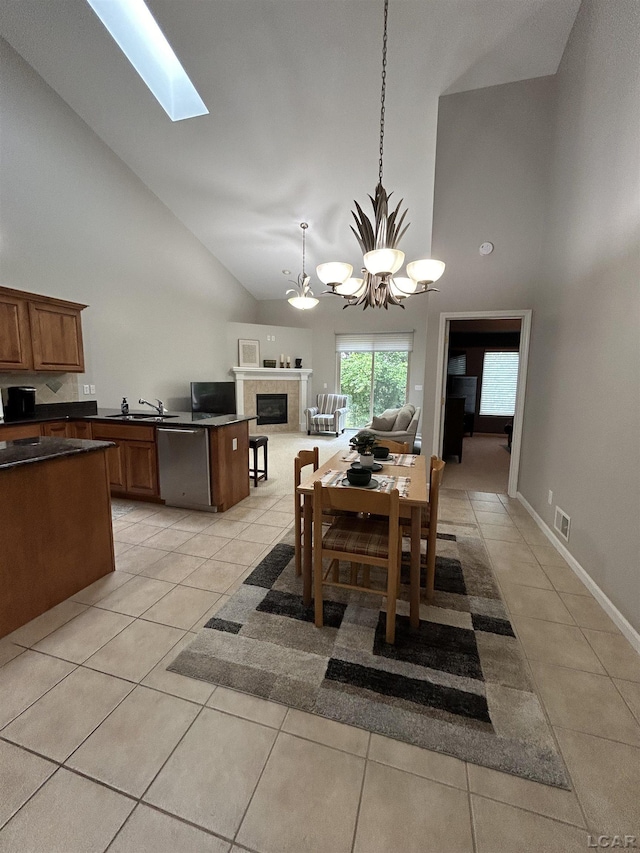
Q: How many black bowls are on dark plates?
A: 2